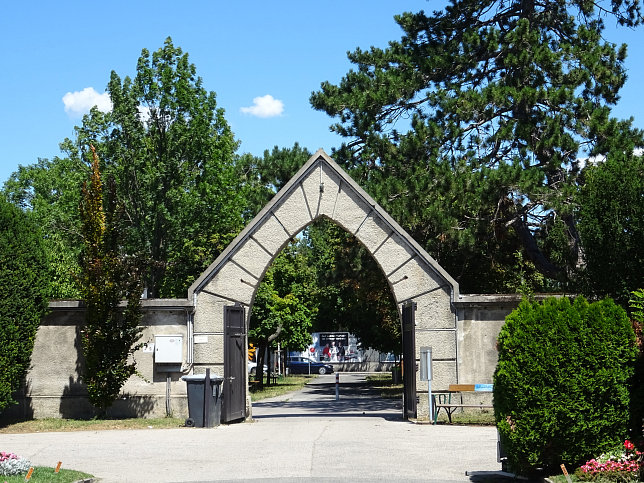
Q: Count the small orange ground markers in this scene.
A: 3